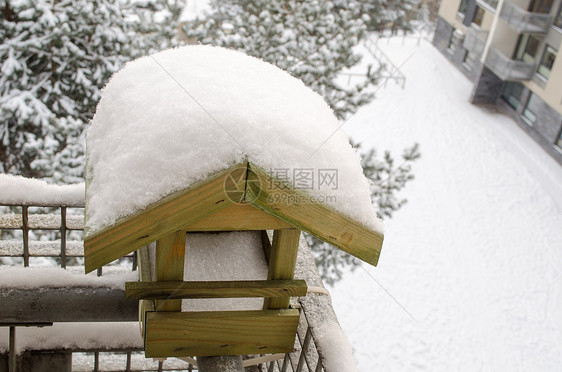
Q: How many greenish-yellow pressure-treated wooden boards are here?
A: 7